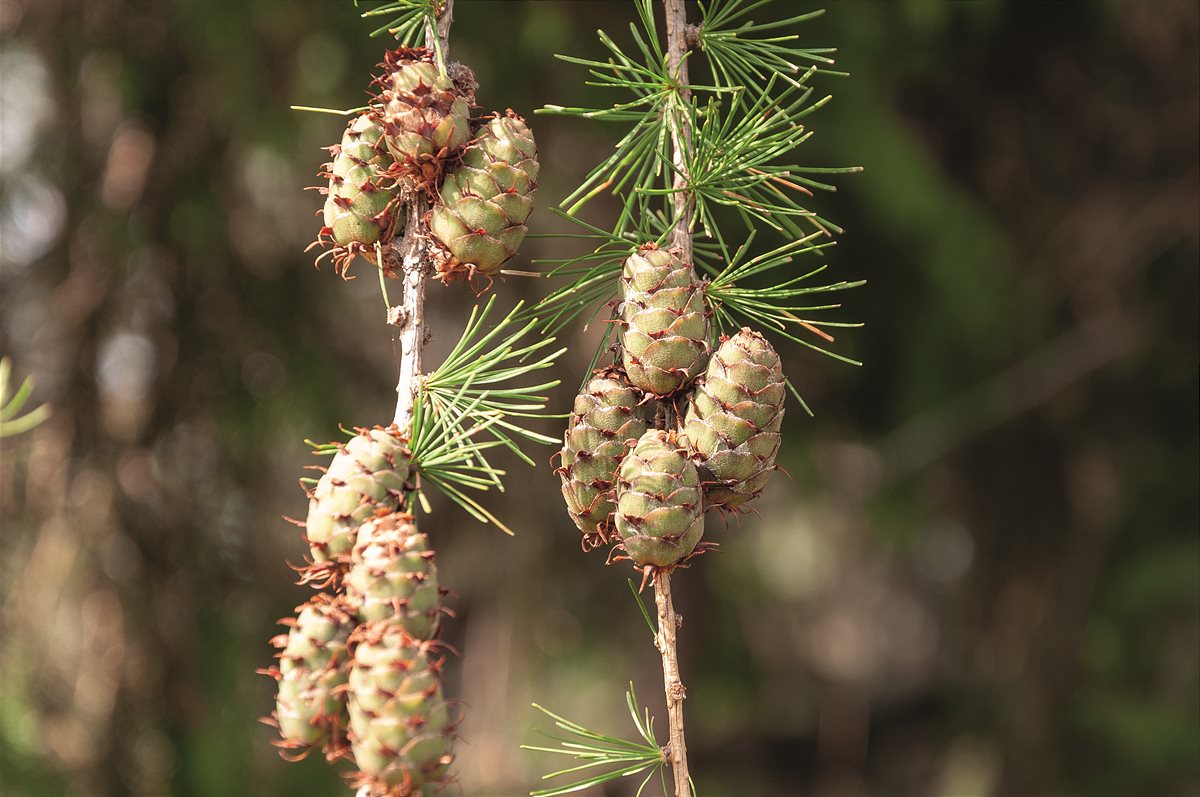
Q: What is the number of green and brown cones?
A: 11